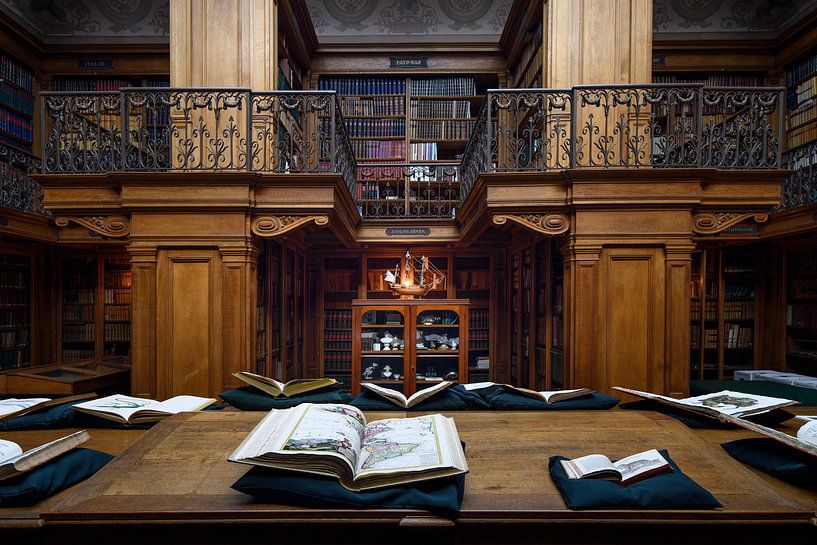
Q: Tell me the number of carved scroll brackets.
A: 4